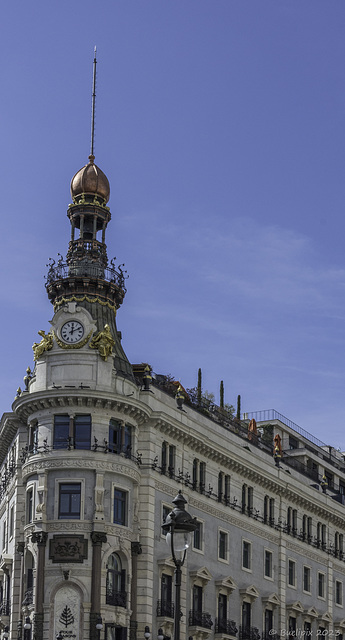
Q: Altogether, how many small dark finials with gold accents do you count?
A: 6